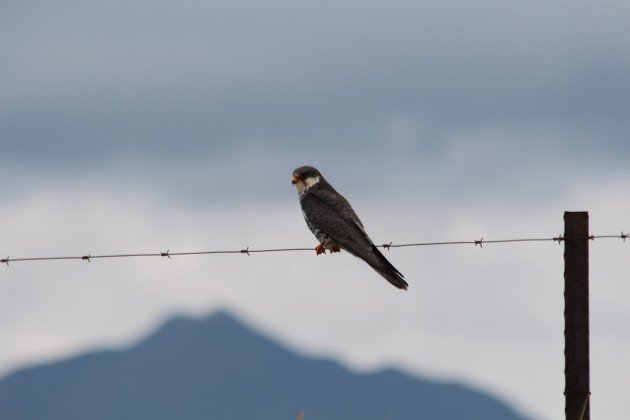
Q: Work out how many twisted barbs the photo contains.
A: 8